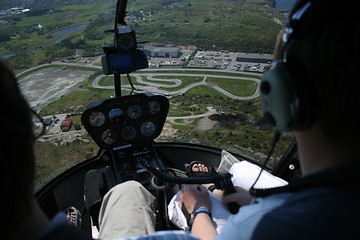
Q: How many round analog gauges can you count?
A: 7